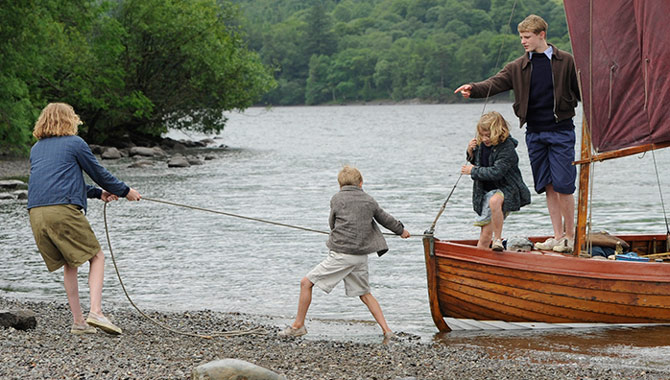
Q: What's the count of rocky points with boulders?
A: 1